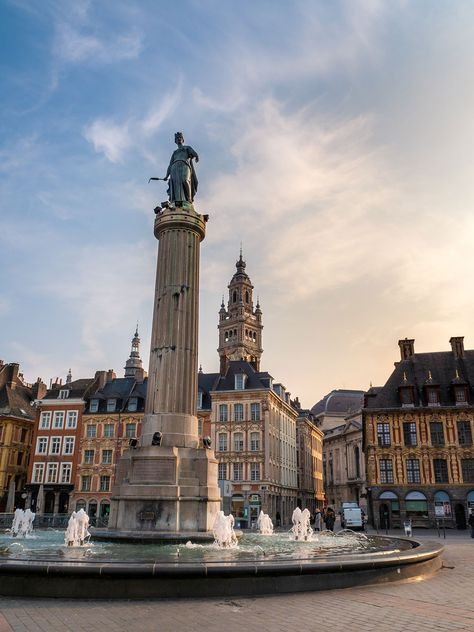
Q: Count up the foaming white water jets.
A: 5